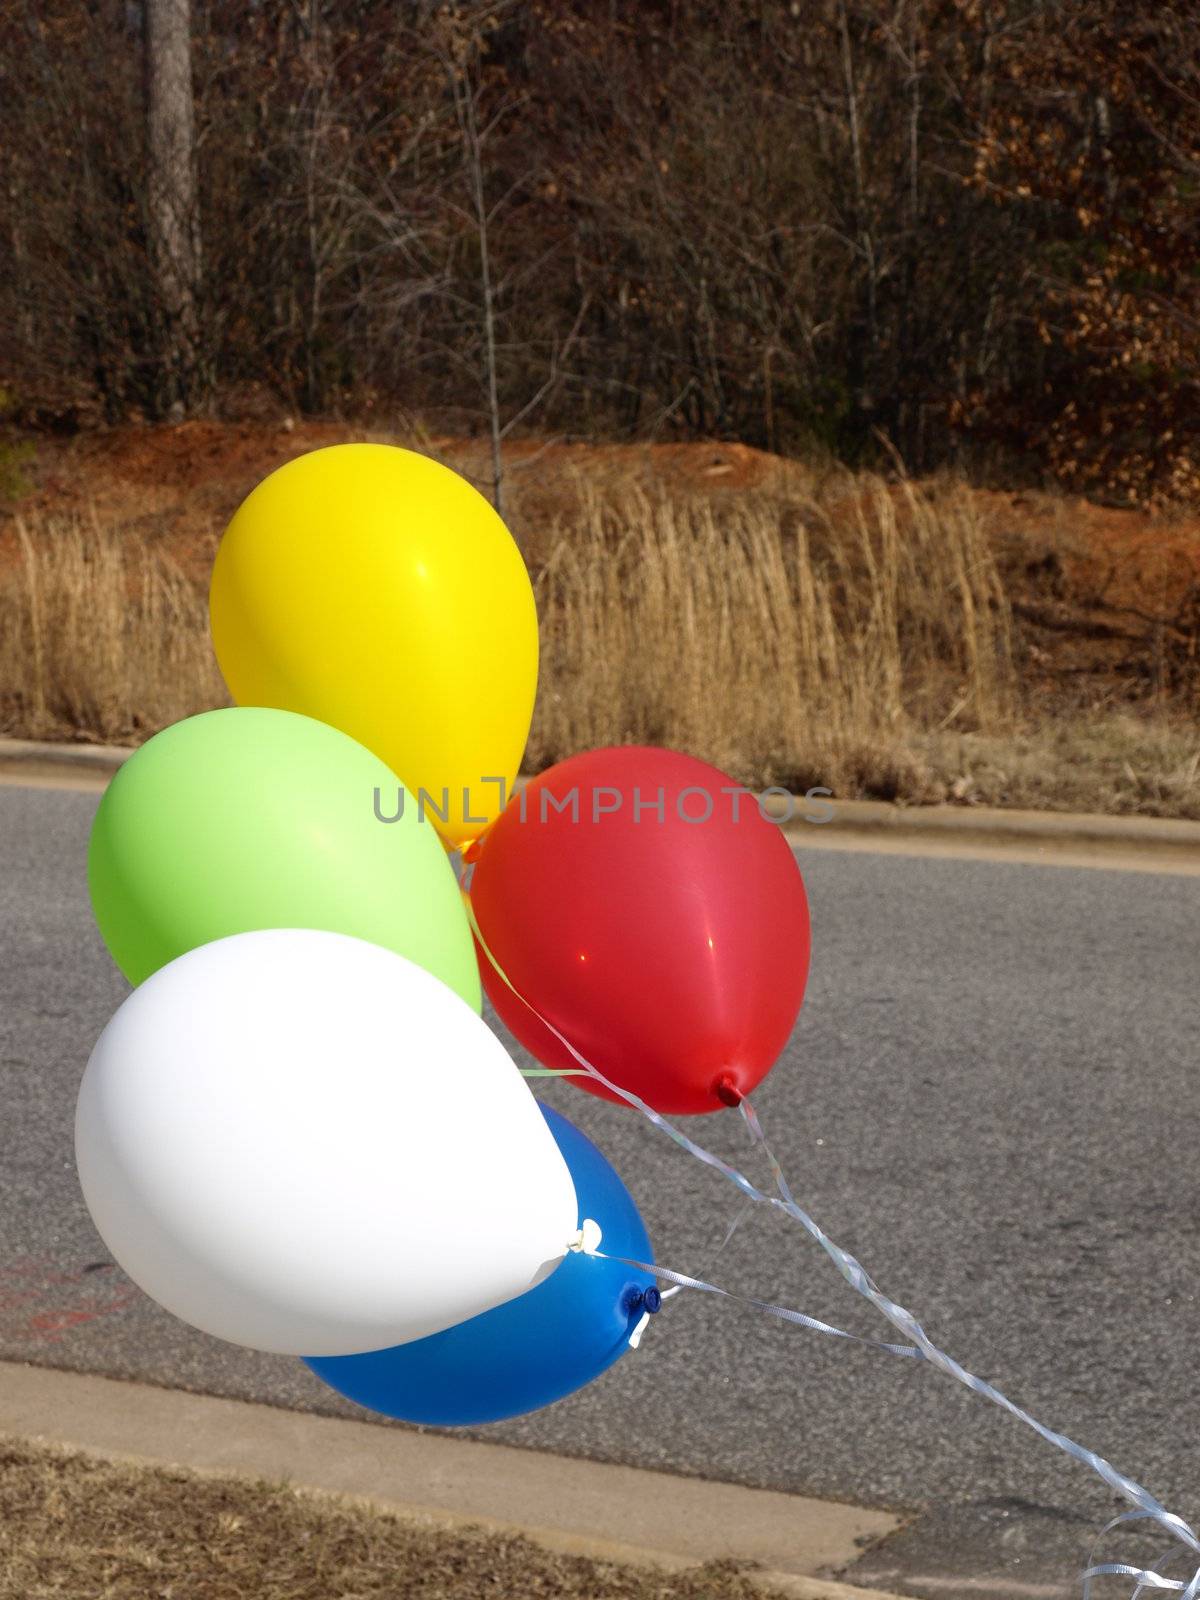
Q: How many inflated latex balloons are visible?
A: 5